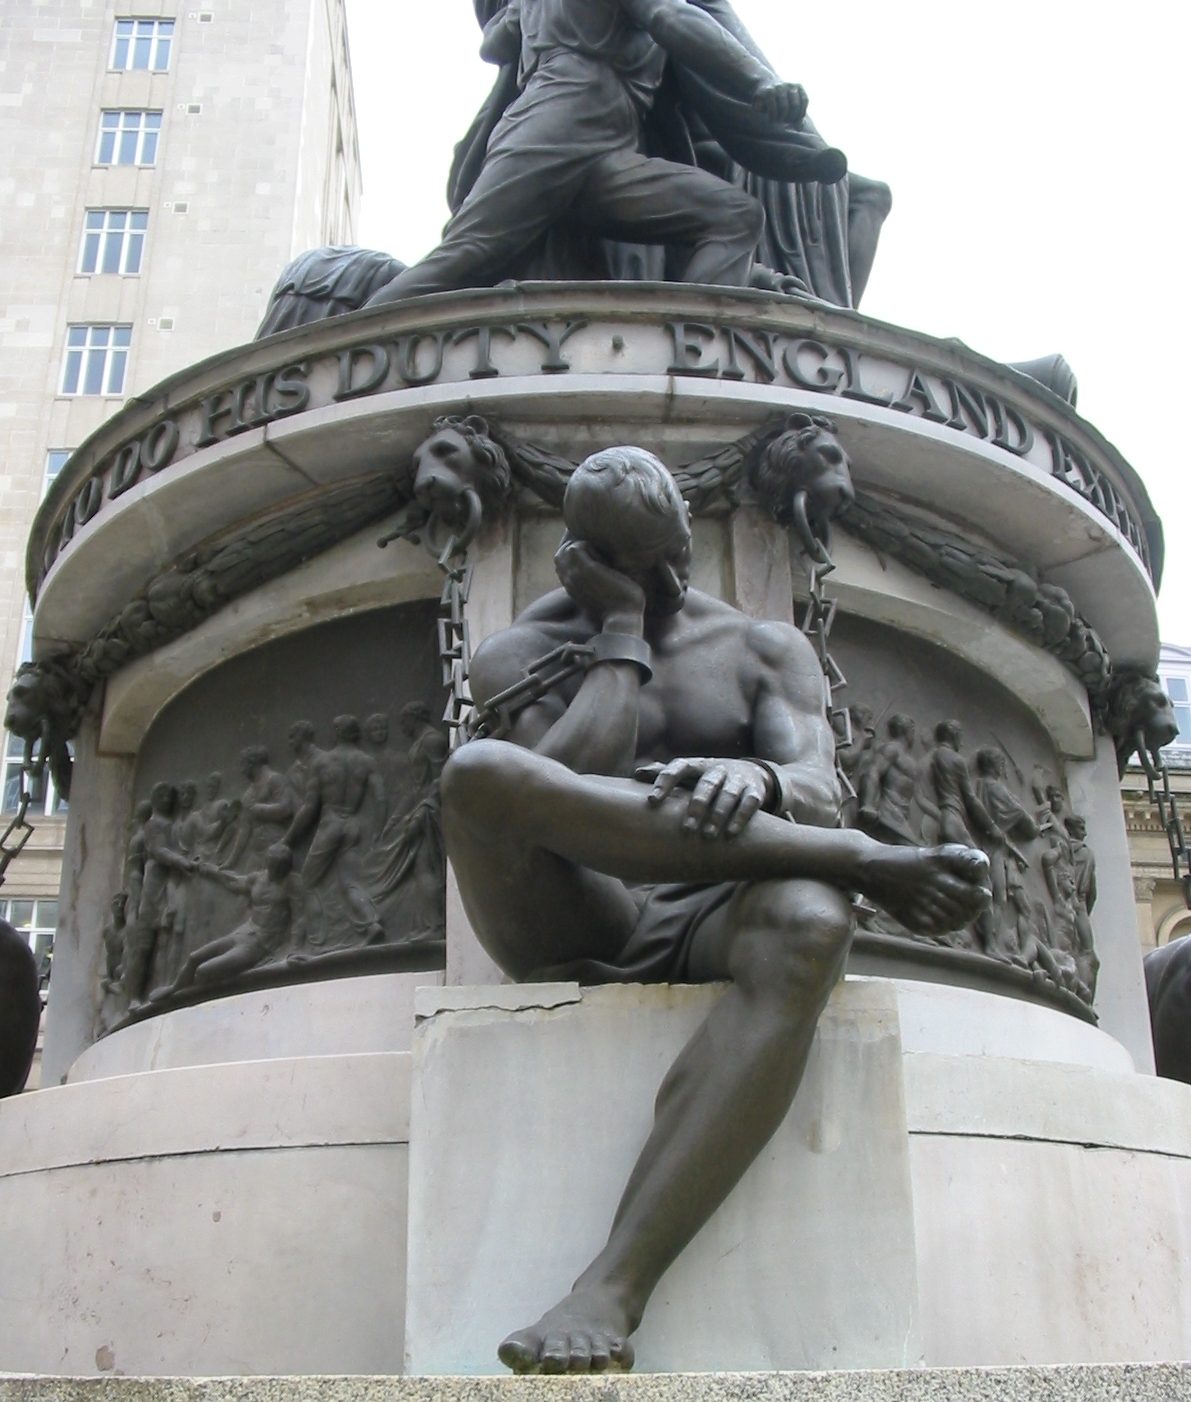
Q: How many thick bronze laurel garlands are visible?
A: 3